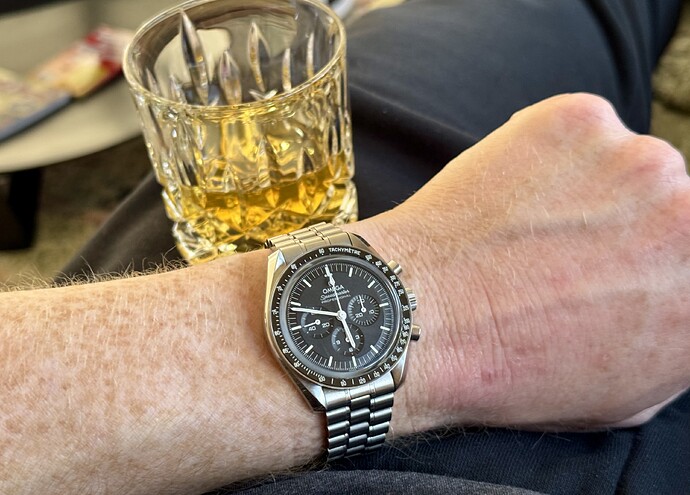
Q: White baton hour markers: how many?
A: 12